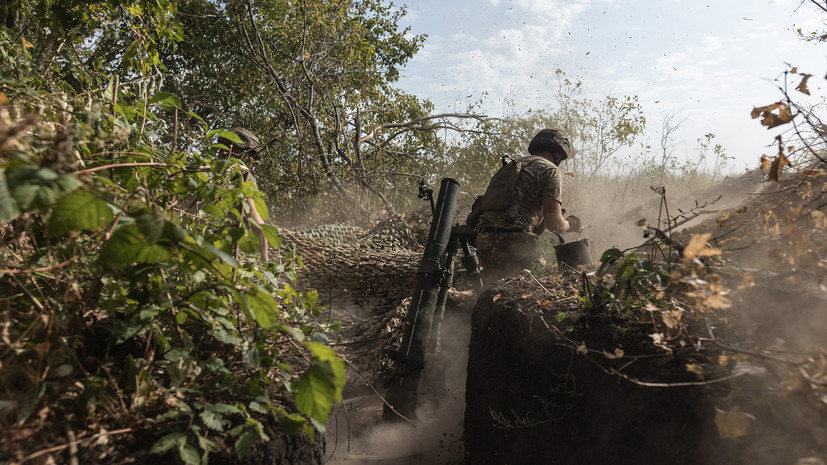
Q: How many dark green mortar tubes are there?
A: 1